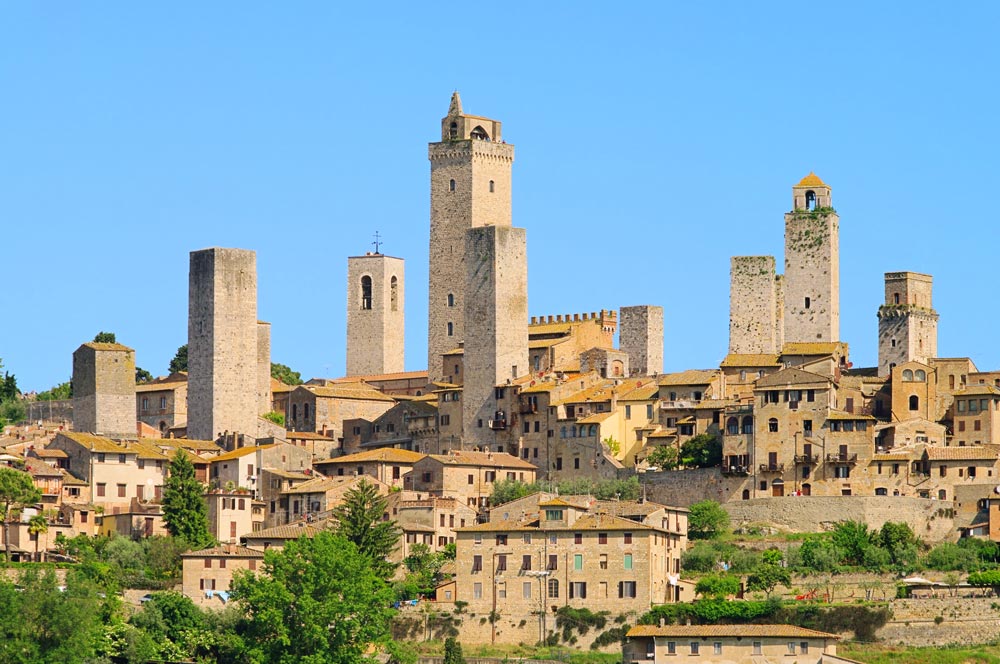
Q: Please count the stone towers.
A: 11